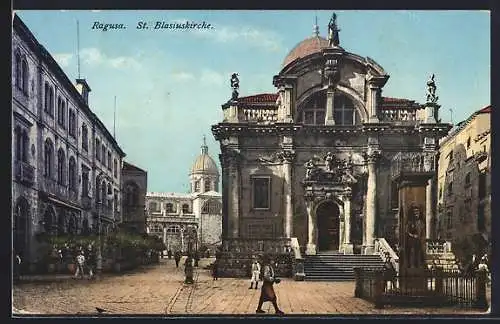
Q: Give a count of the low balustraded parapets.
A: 2